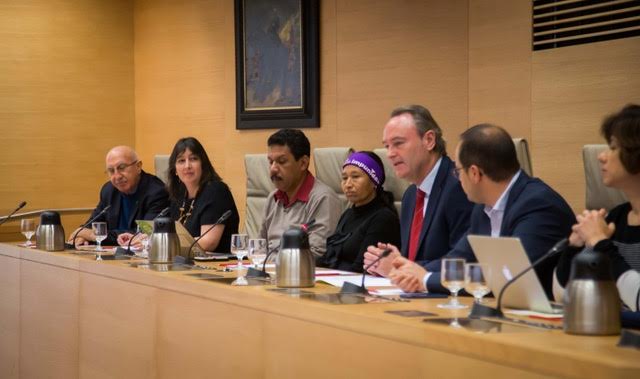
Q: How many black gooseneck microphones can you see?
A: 7